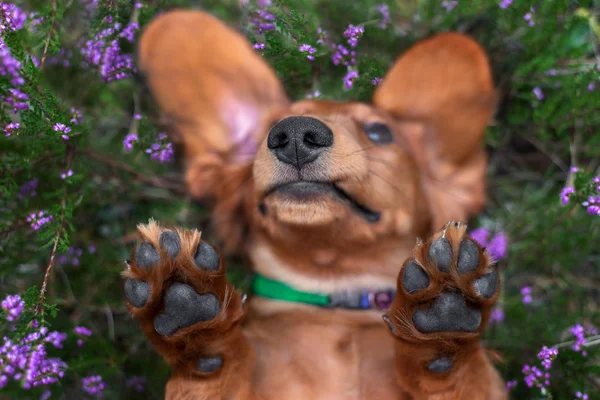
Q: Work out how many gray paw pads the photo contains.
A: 12